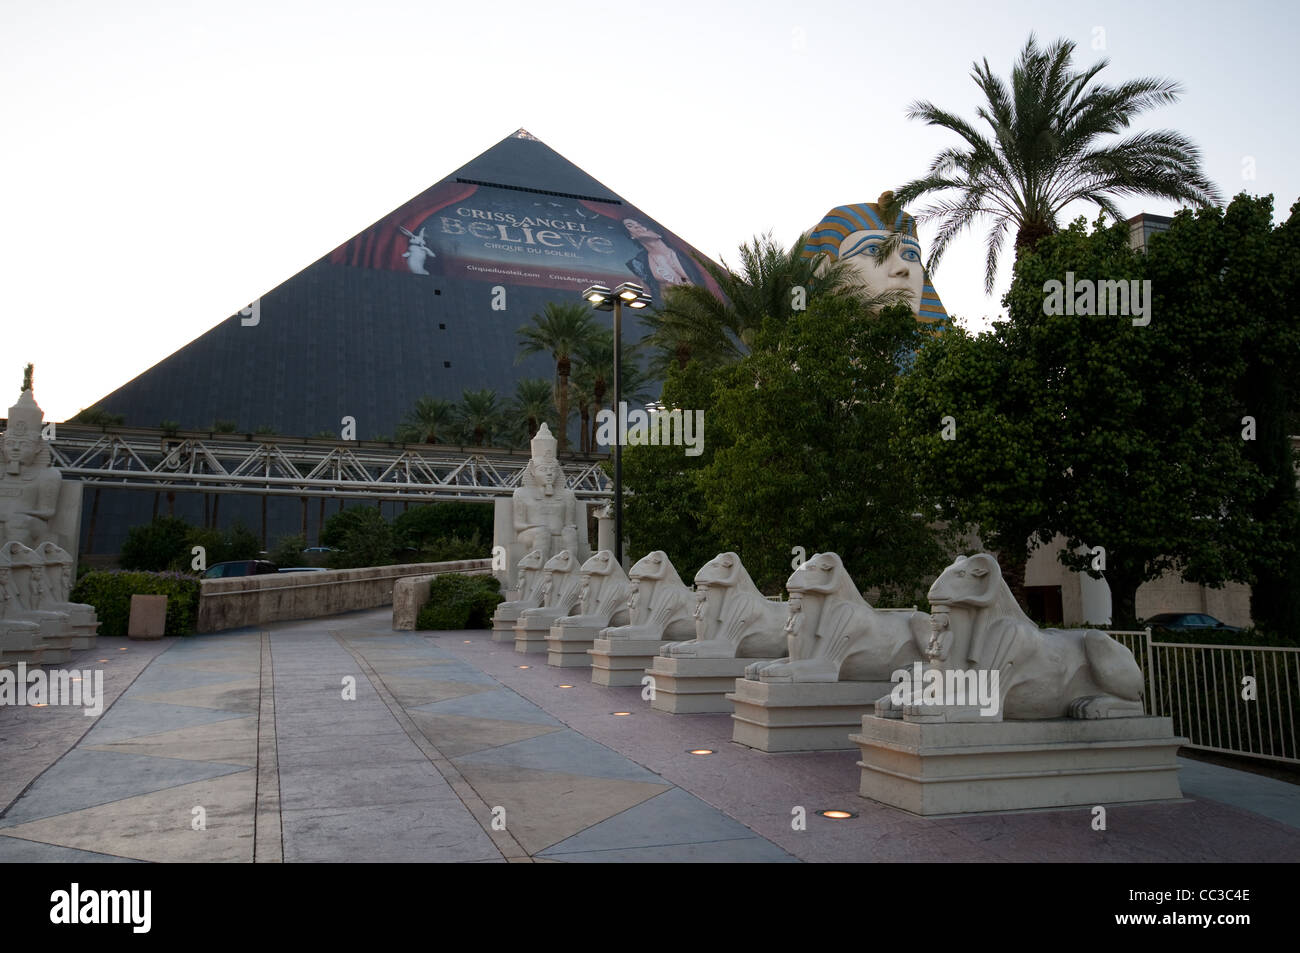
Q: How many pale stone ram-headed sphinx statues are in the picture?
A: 10